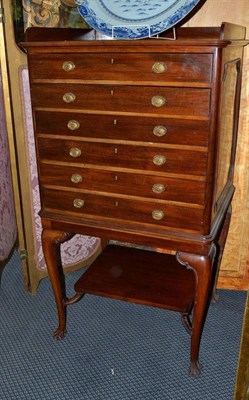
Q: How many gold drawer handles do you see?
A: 12